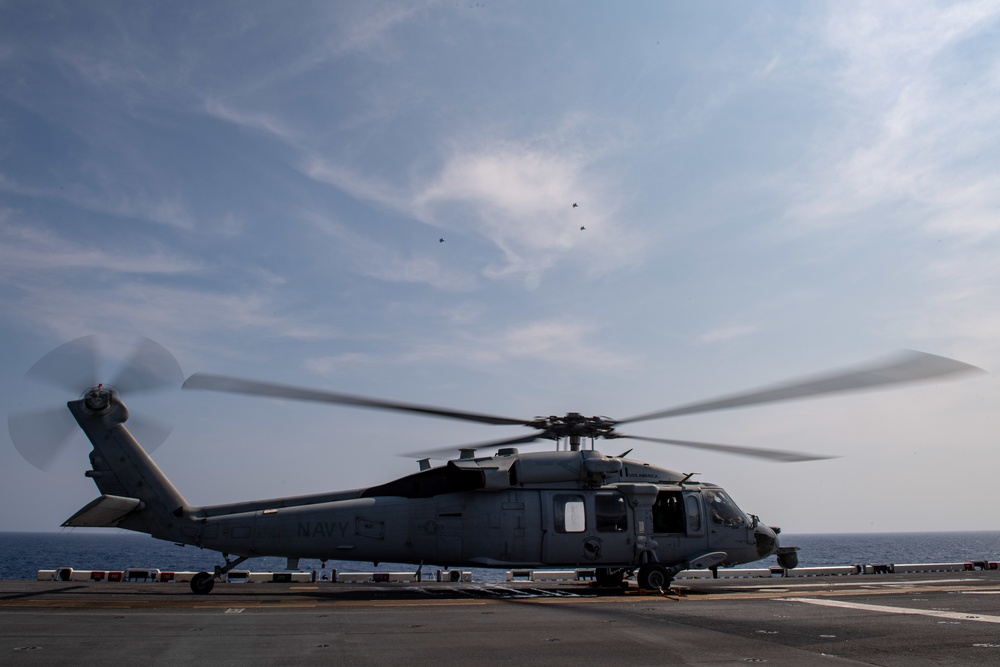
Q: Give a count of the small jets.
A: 3